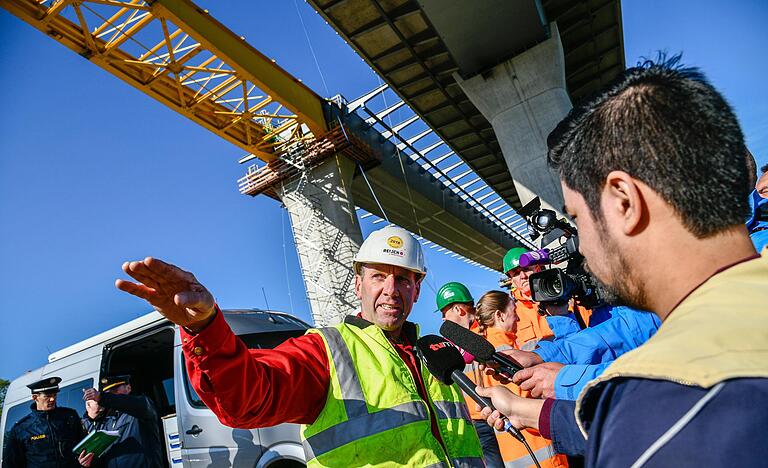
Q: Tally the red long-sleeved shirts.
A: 1